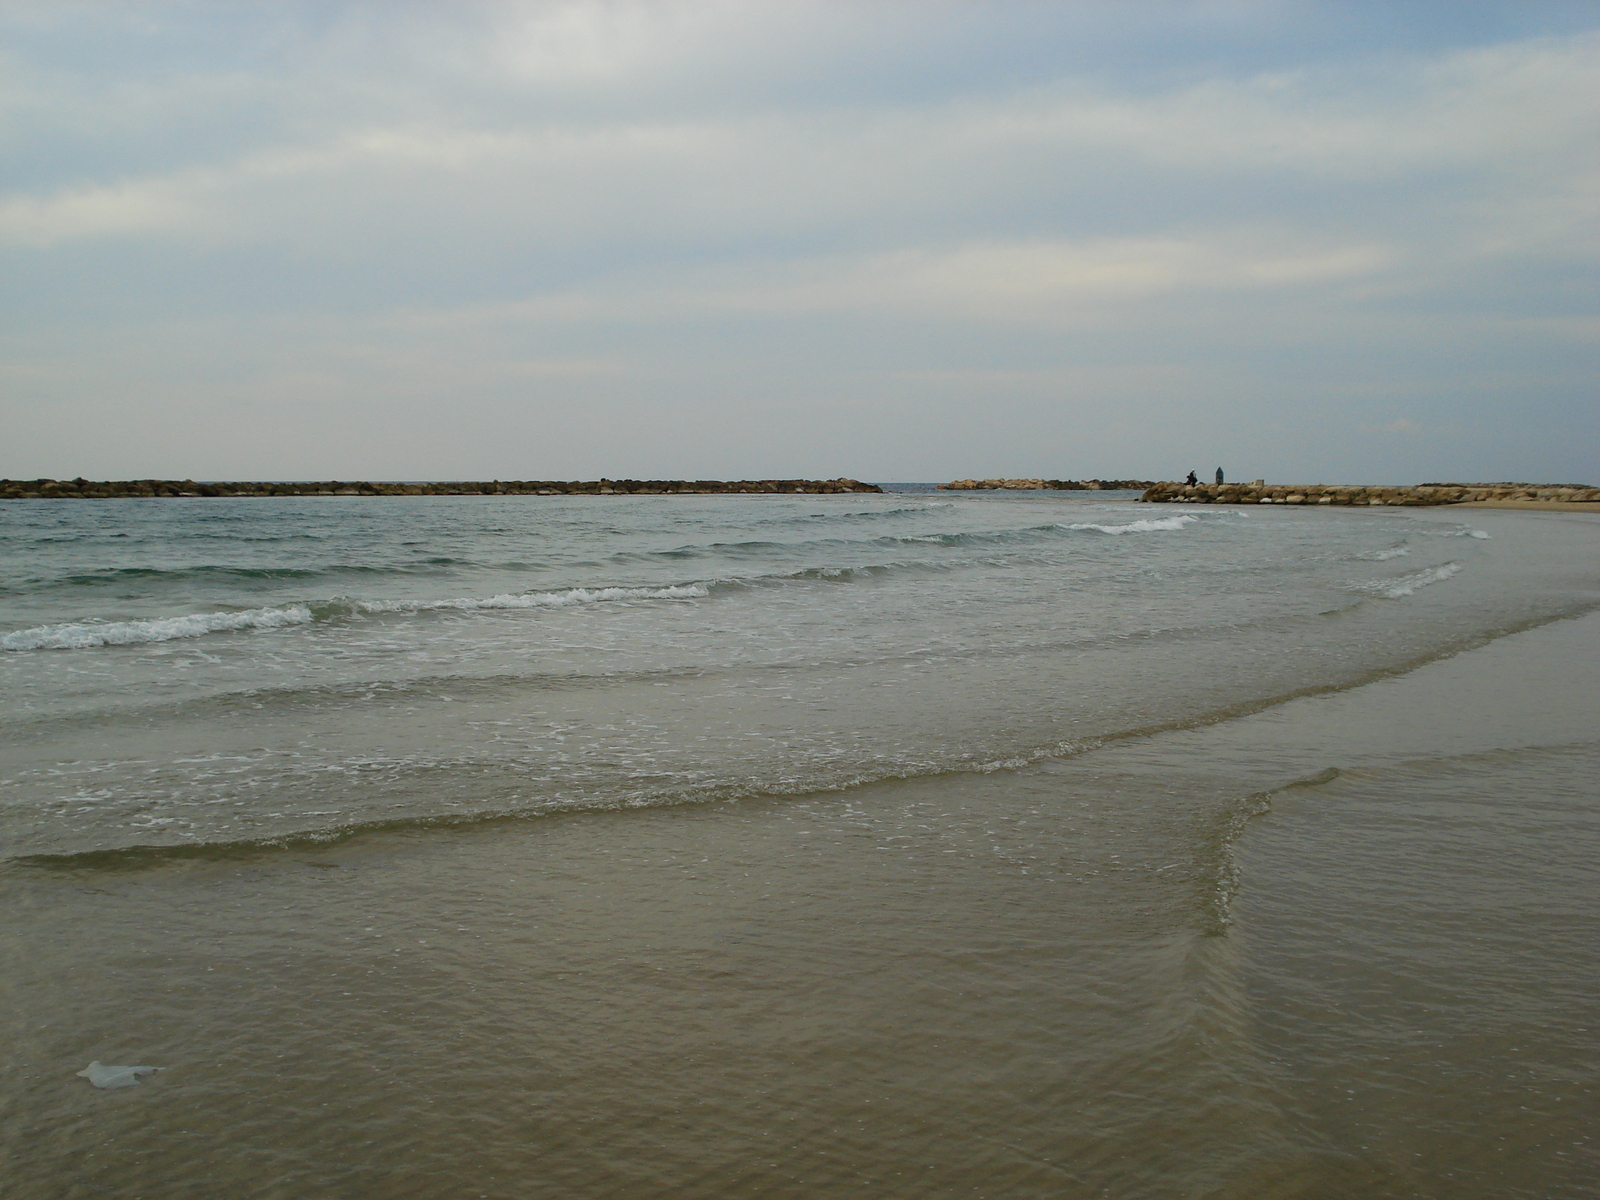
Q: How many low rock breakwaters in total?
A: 3